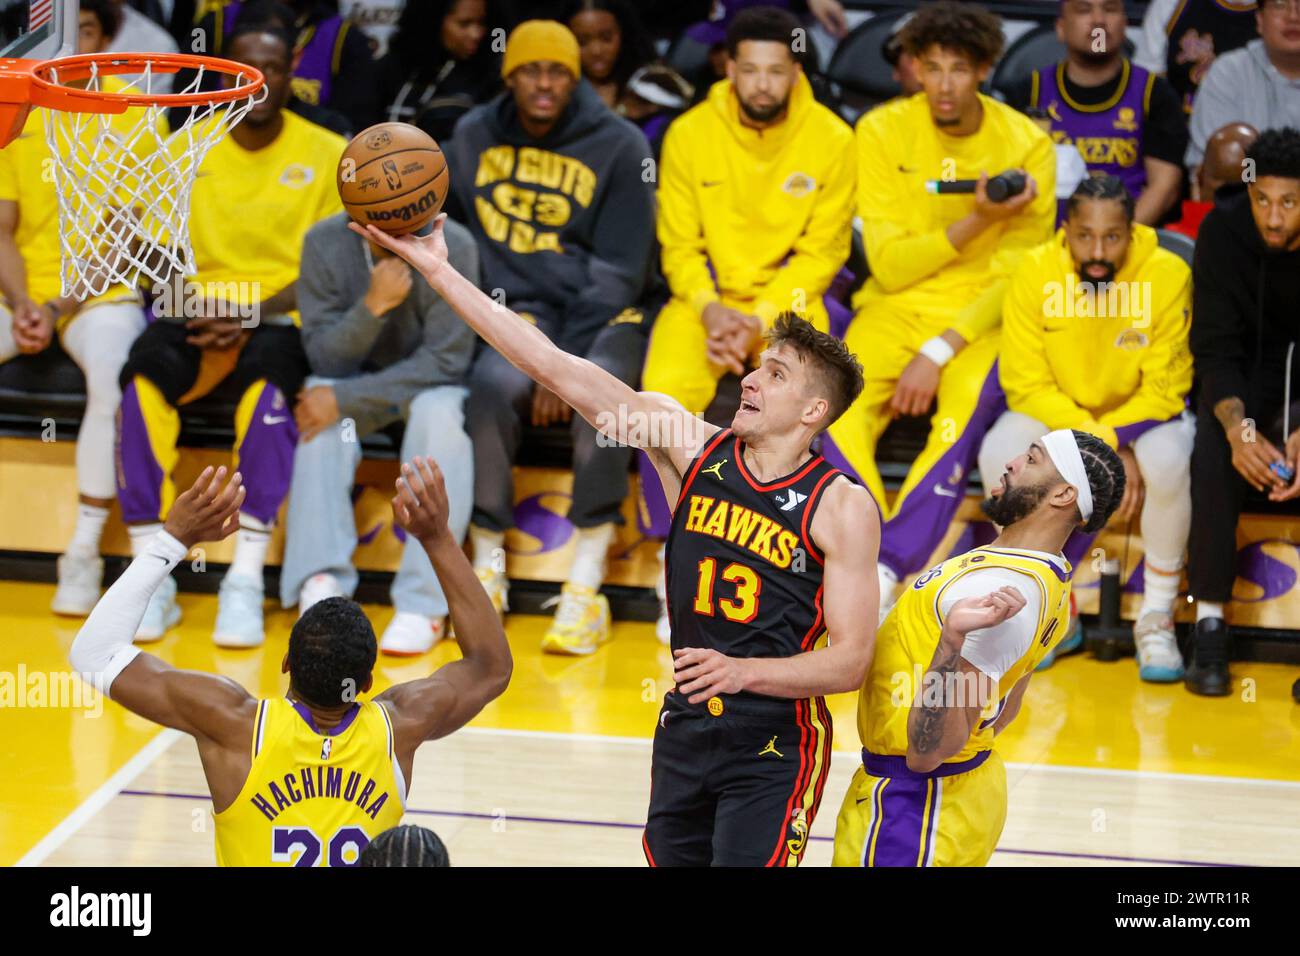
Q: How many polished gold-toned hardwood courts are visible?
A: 1